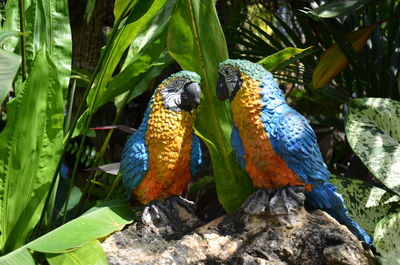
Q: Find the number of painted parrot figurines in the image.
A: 2